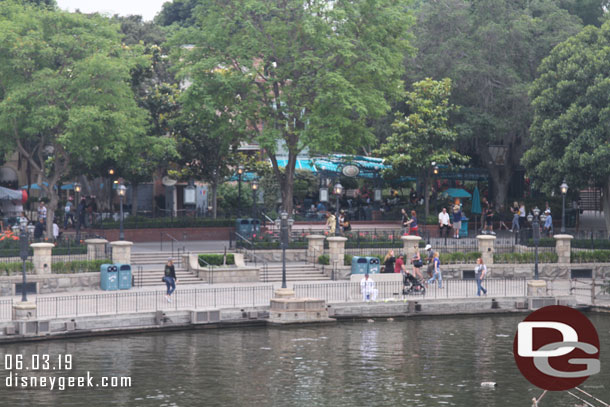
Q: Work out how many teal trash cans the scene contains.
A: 6